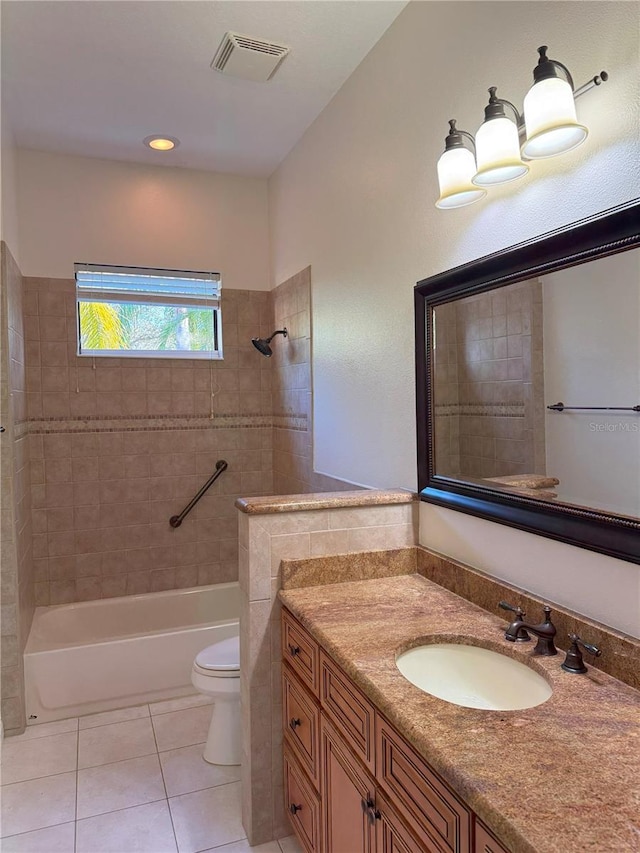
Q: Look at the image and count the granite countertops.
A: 1